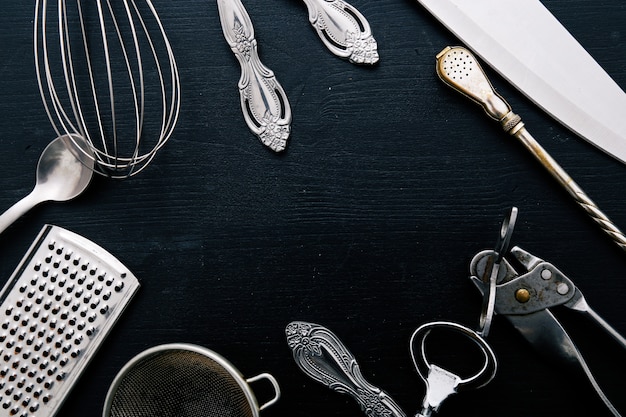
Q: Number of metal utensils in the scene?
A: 11